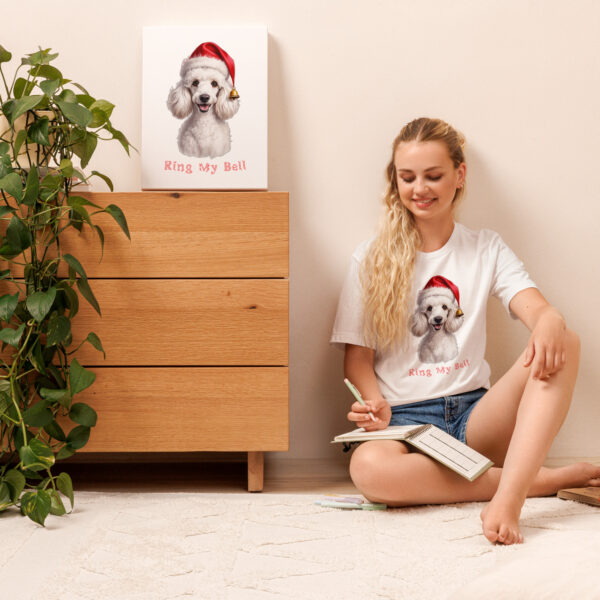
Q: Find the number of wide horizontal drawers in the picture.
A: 3